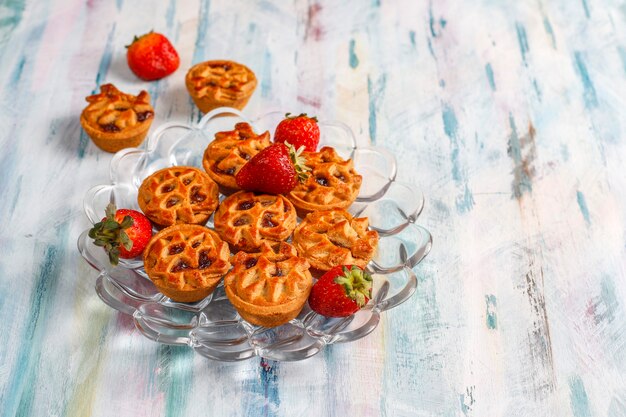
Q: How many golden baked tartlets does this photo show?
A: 9